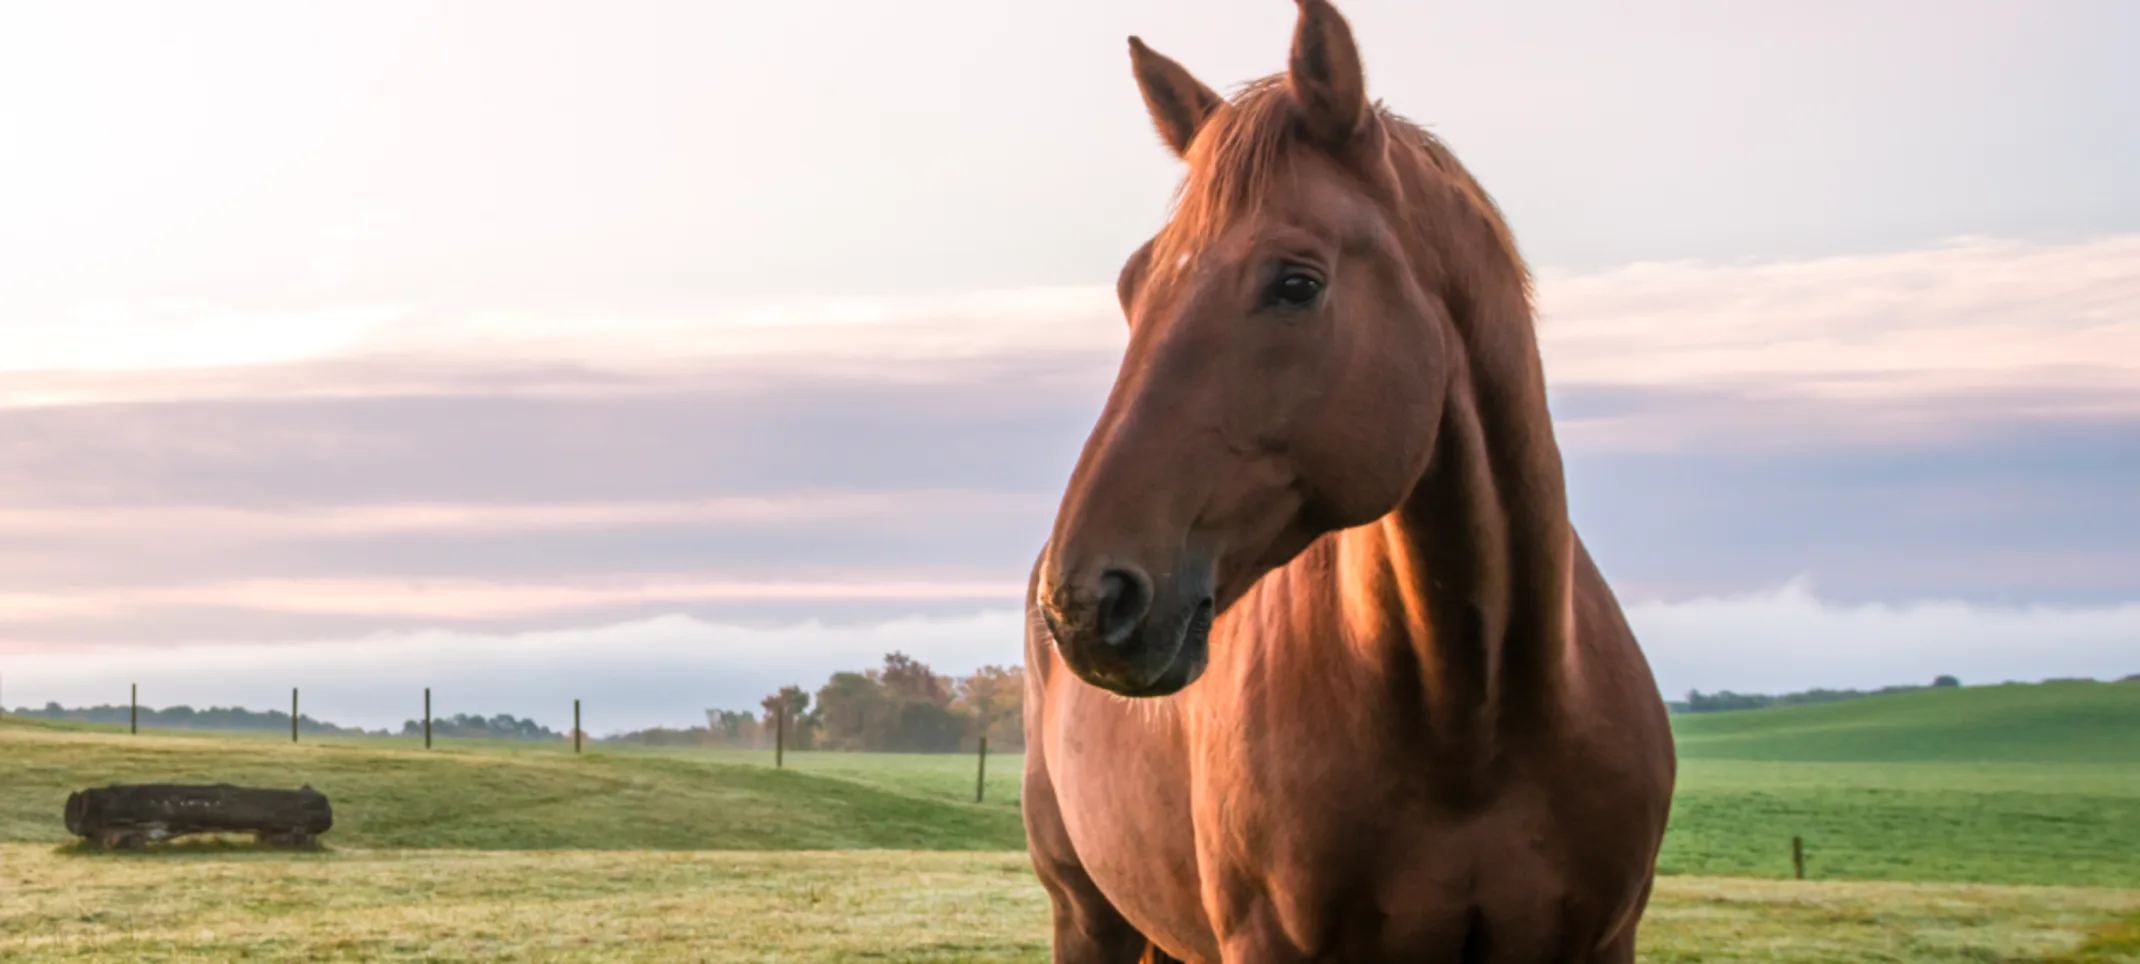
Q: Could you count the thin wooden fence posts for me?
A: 7